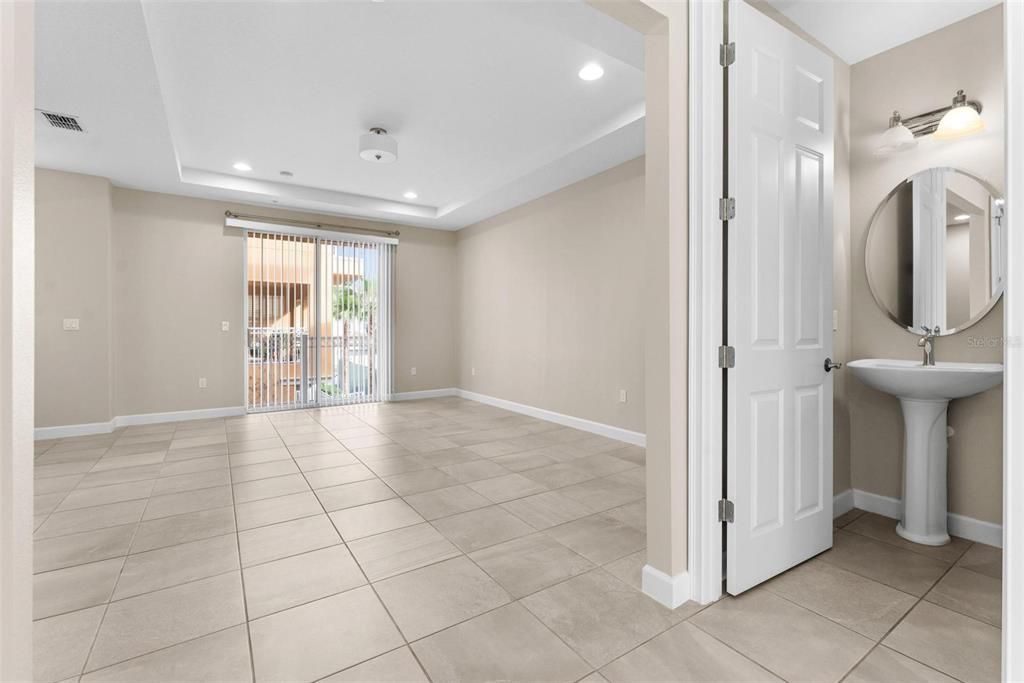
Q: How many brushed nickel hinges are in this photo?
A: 4